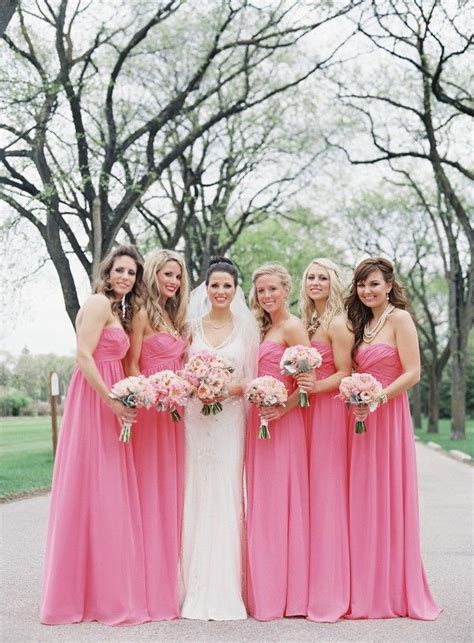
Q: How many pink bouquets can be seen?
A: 6